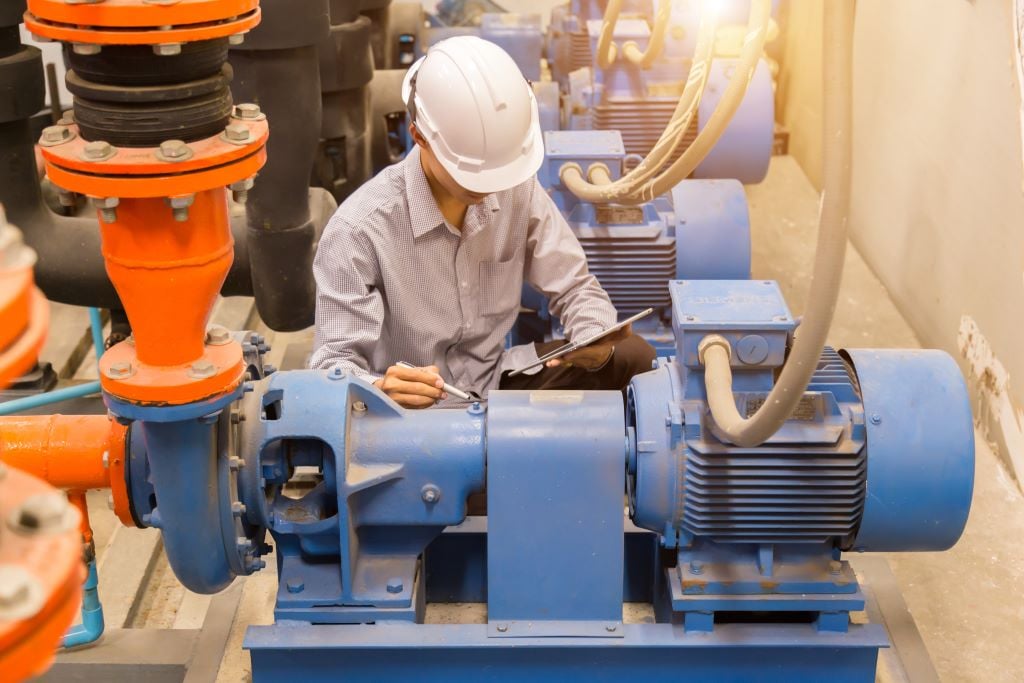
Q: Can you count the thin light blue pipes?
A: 3